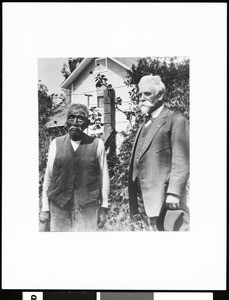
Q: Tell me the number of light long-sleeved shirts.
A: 1